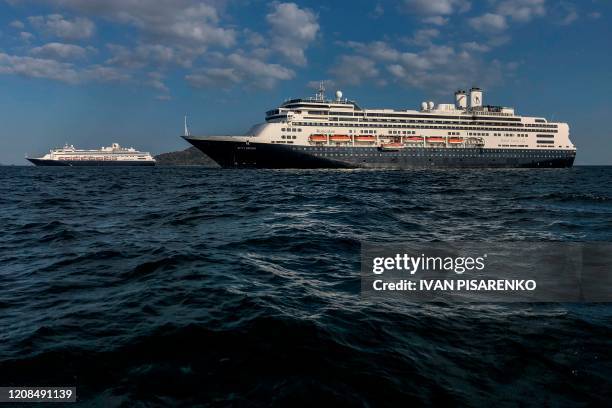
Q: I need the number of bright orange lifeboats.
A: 7